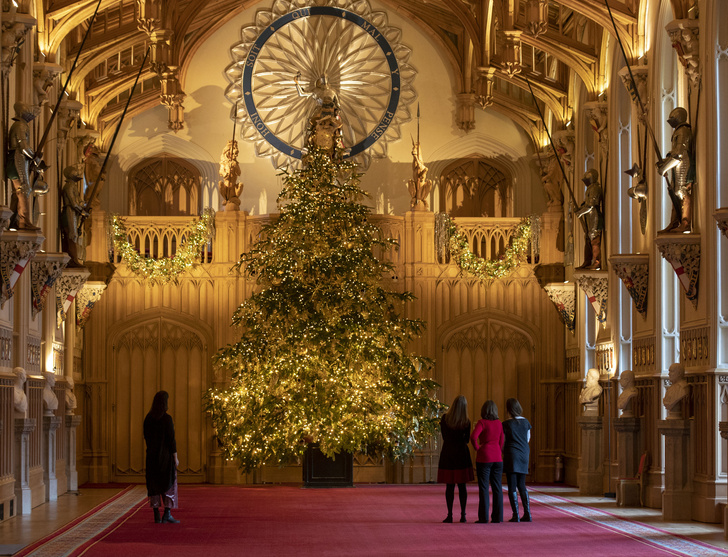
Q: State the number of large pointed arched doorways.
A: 2